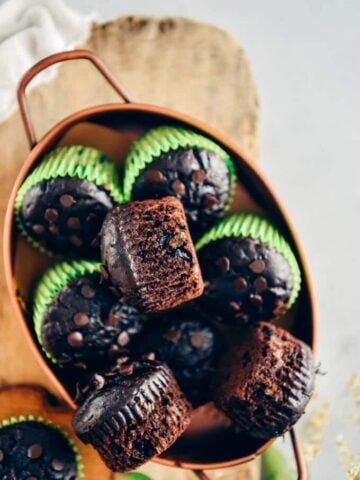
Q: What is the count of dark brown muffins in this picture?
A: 9